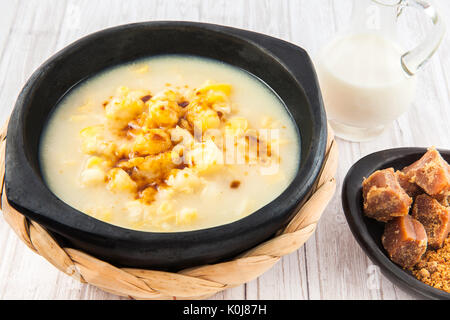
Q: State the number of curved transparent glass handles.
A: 1